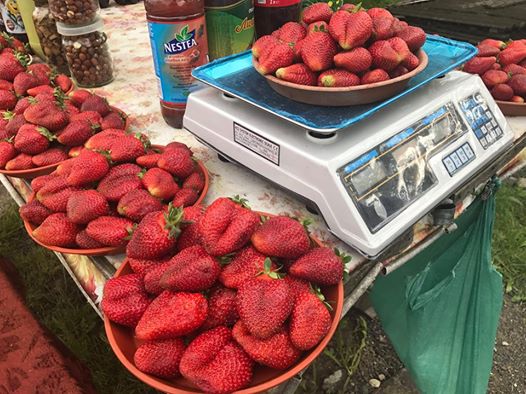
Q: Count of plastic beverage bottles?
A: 3